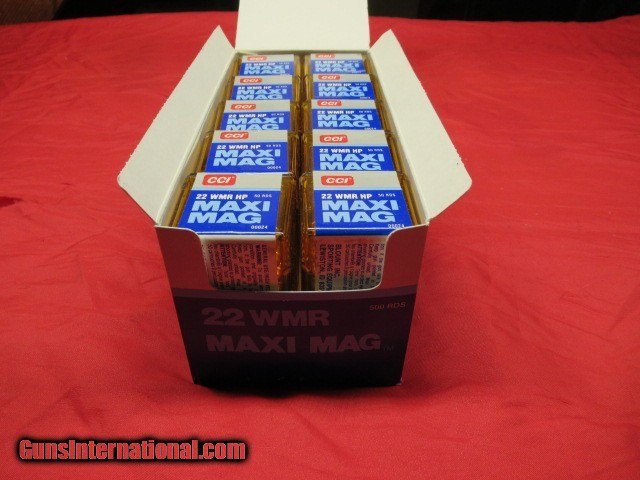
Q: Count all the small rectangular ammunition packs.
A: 10